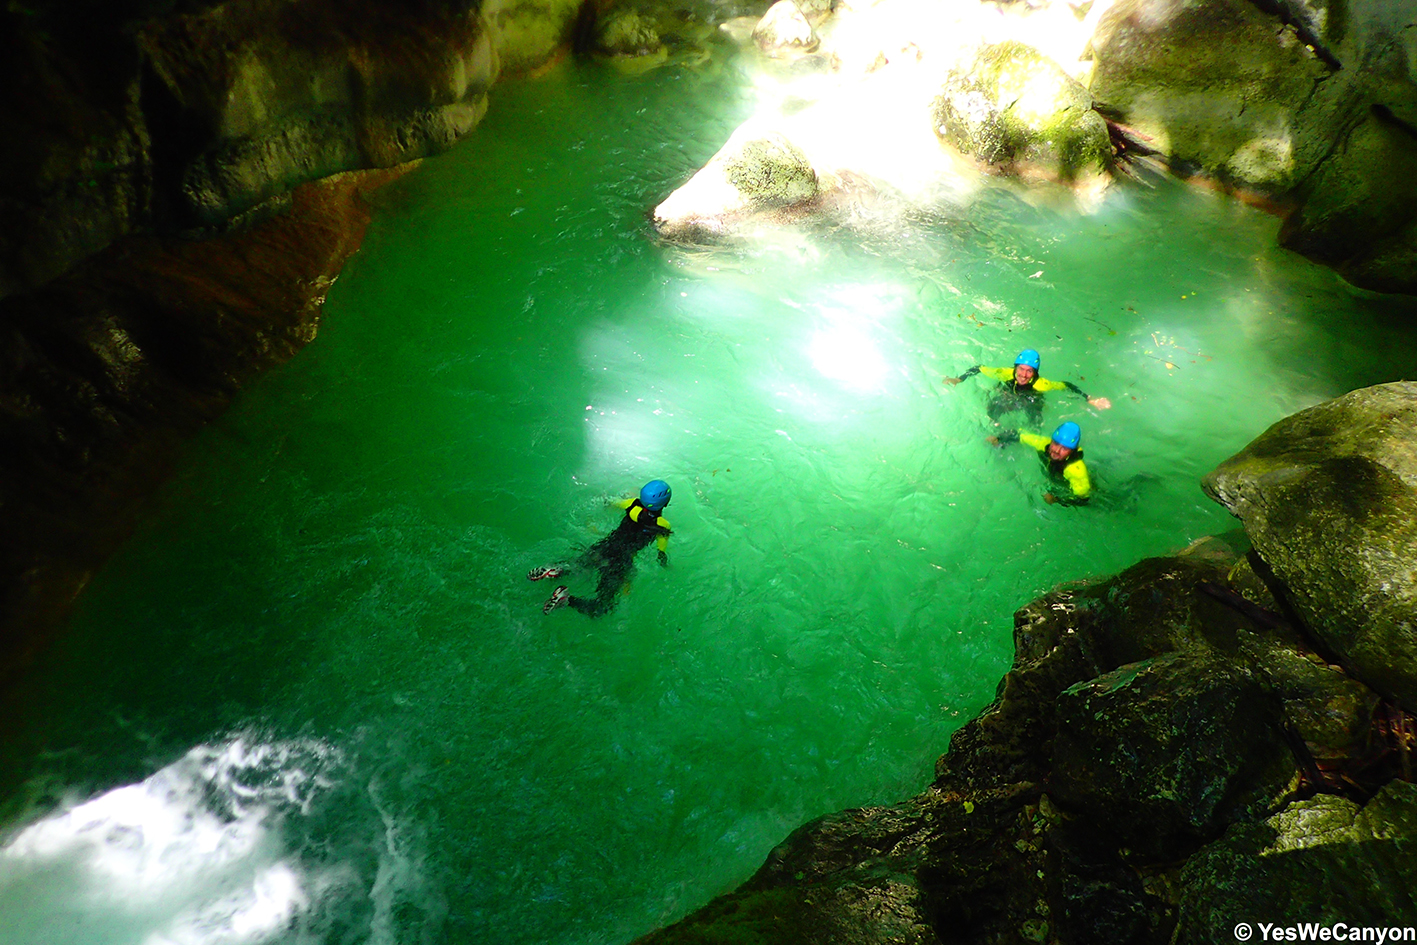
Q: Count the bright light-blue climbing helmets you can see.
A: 3